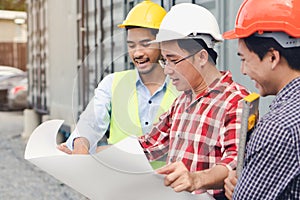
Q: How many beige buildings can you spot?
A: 1